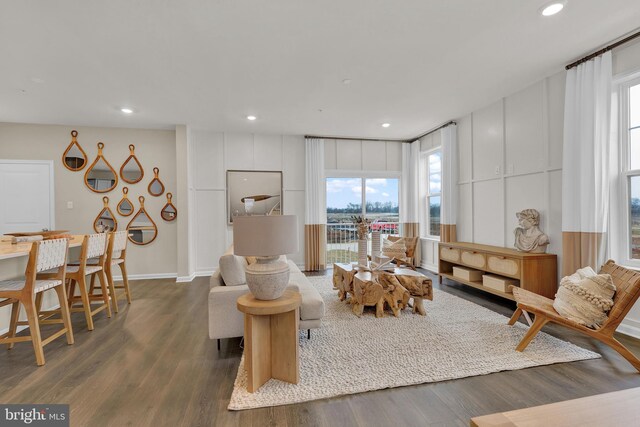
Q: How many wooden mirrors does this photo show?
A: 8